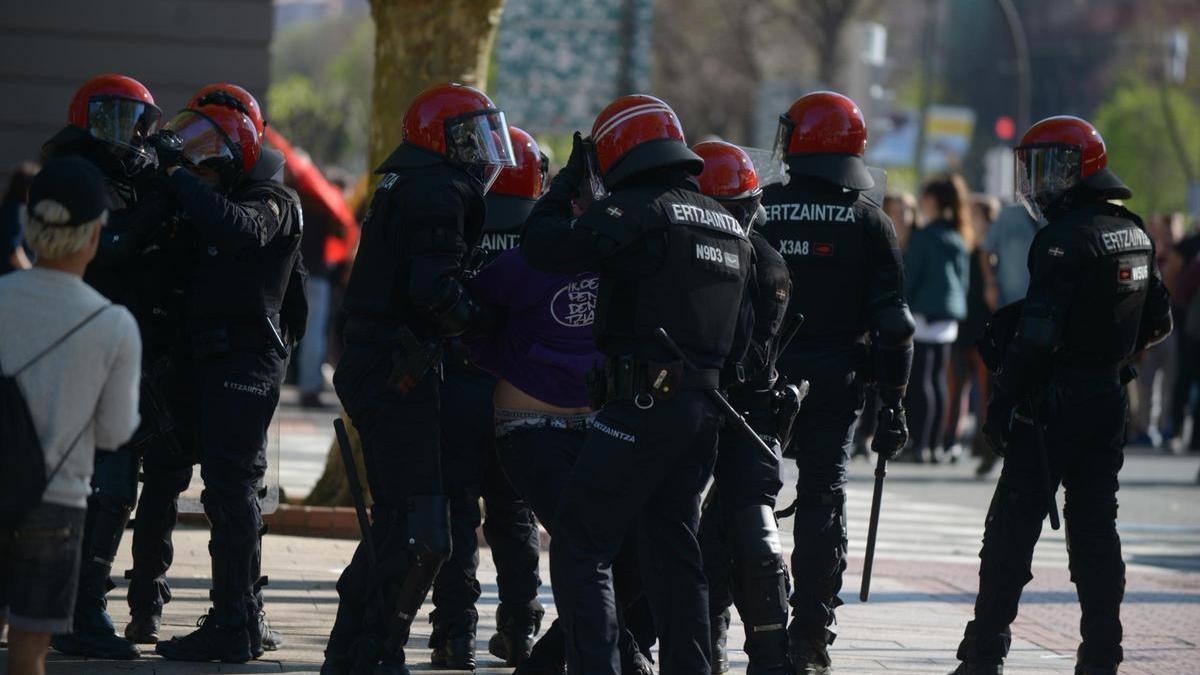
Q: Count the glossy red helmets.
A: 9